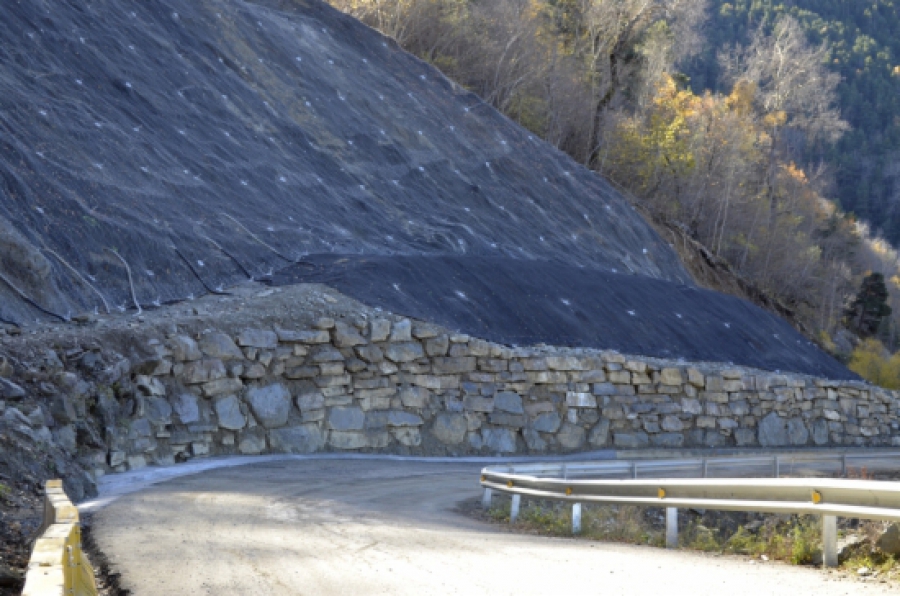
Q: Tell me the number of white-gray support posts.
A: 5